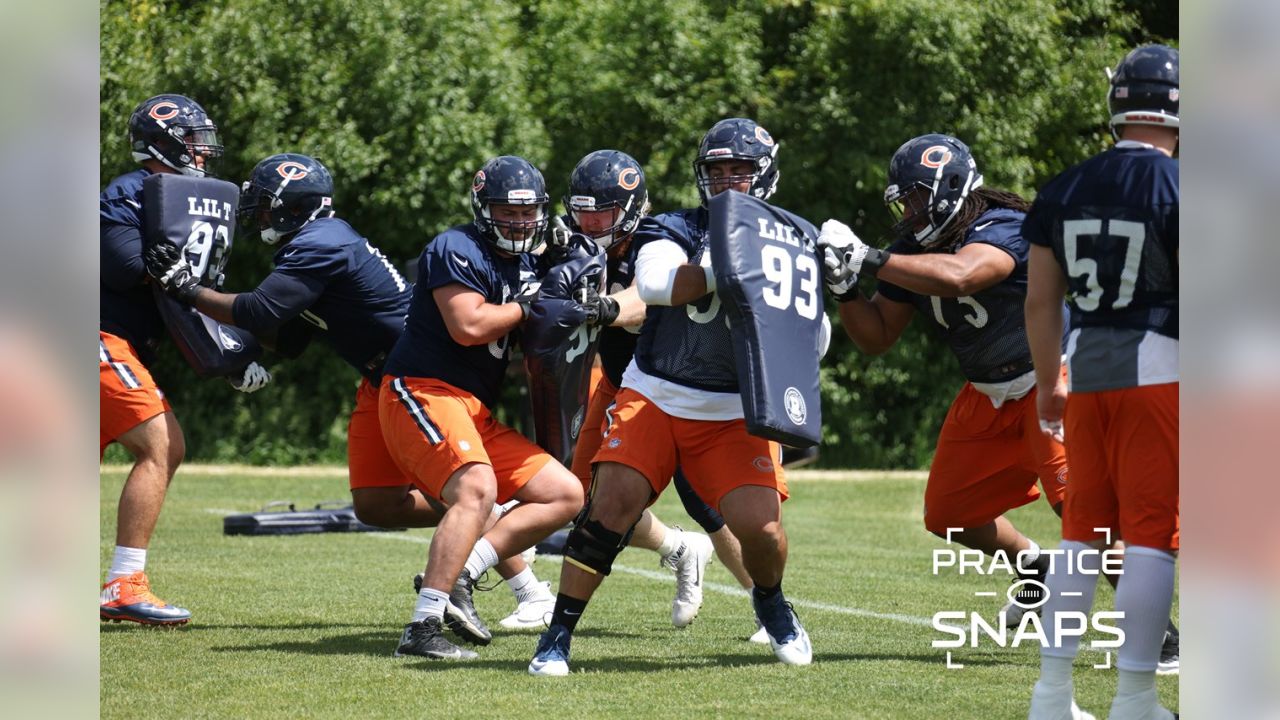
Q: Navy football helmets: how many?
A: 7